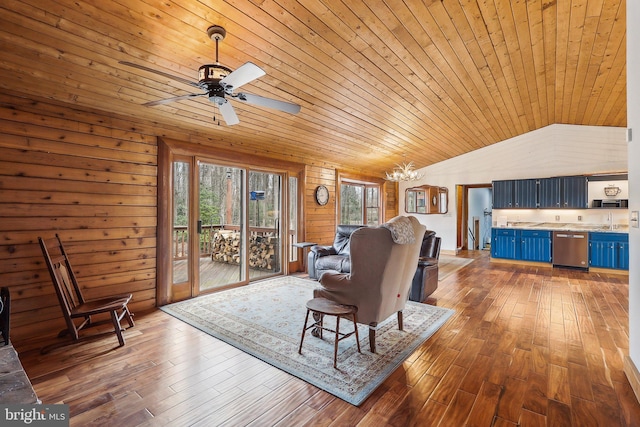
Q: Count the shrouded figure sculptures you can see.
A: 0